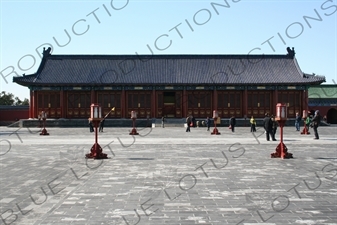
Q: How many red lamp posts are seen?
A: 6